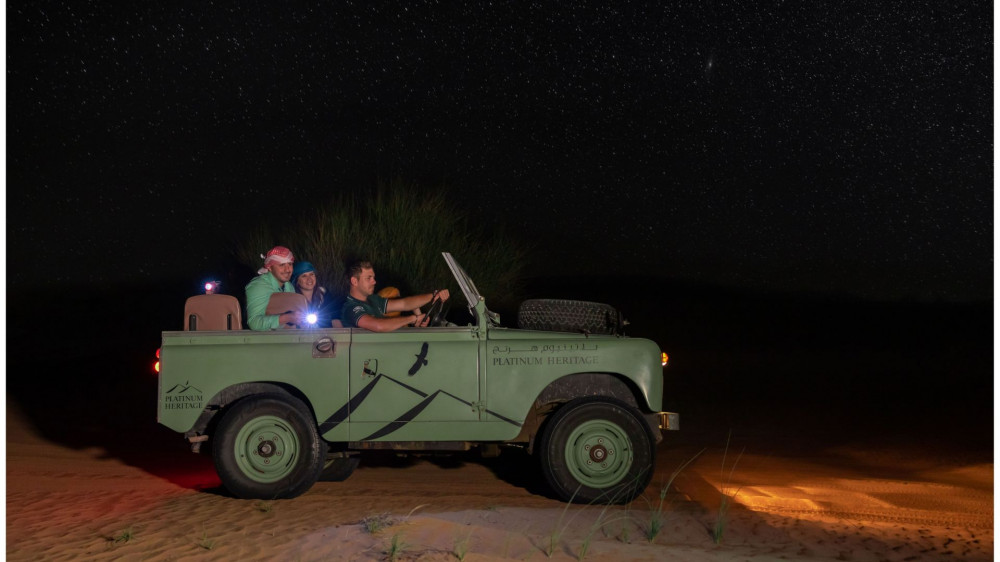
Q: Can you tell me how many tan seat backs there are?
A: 2